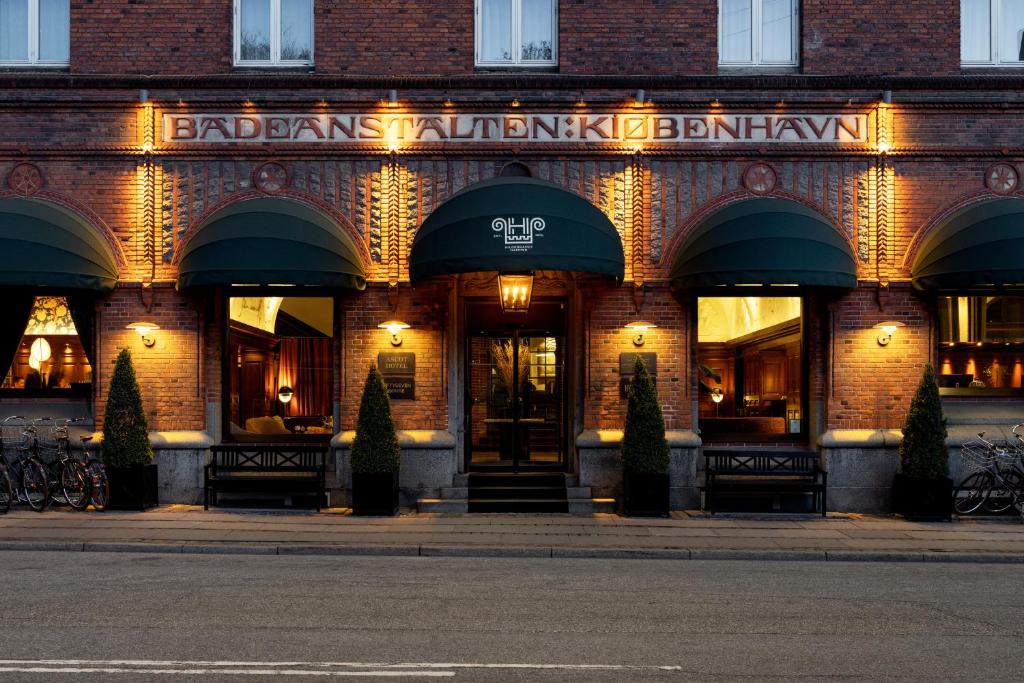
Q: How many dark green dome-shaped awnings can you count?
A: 5